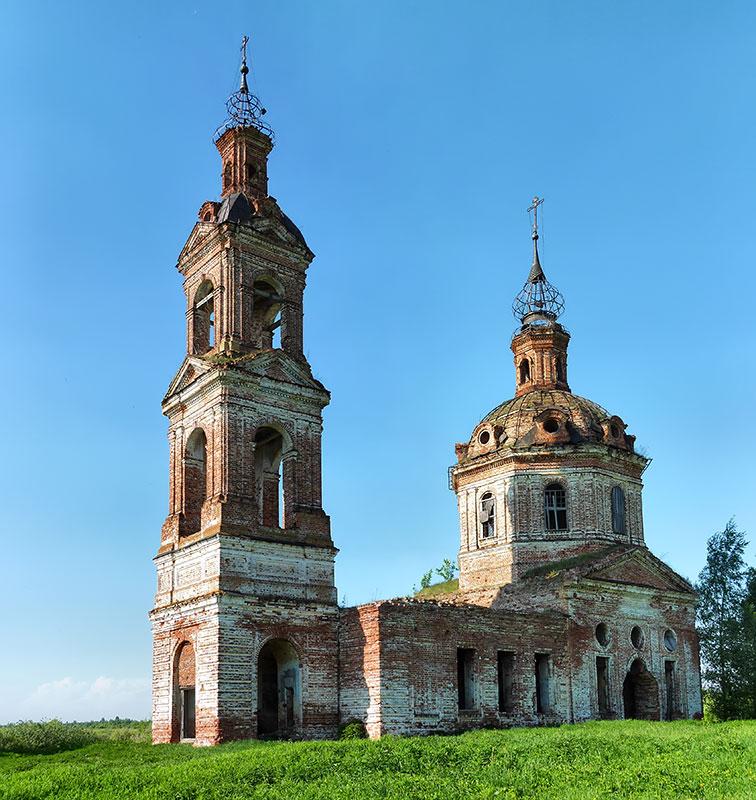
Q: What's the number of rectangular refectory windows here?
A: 3